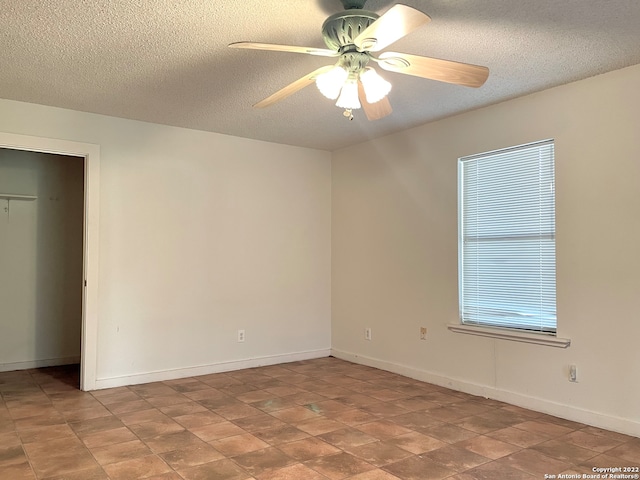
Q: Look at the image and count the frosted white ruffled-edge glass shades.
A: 3